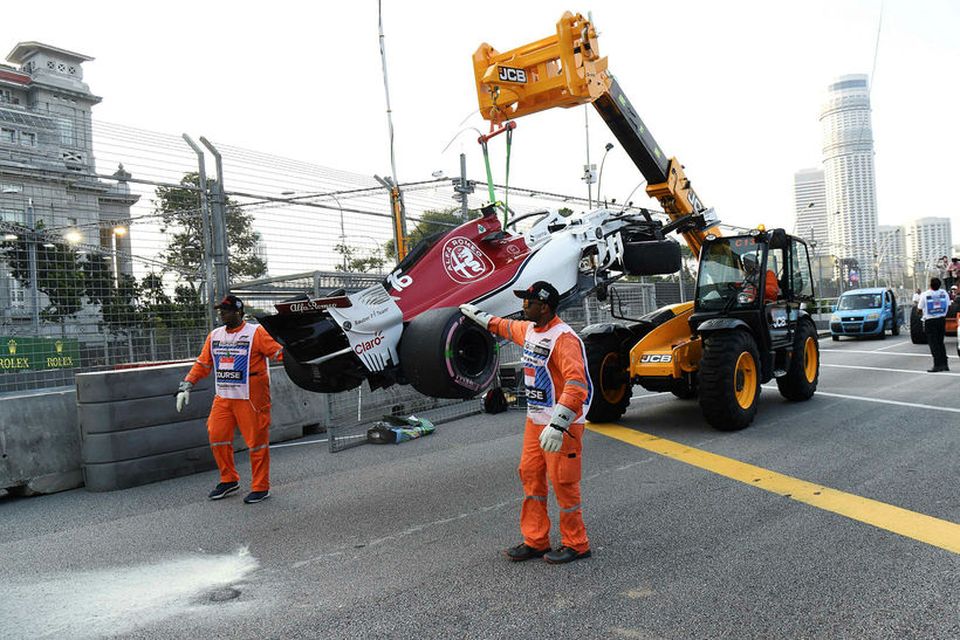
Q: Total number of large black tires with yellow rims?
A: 3